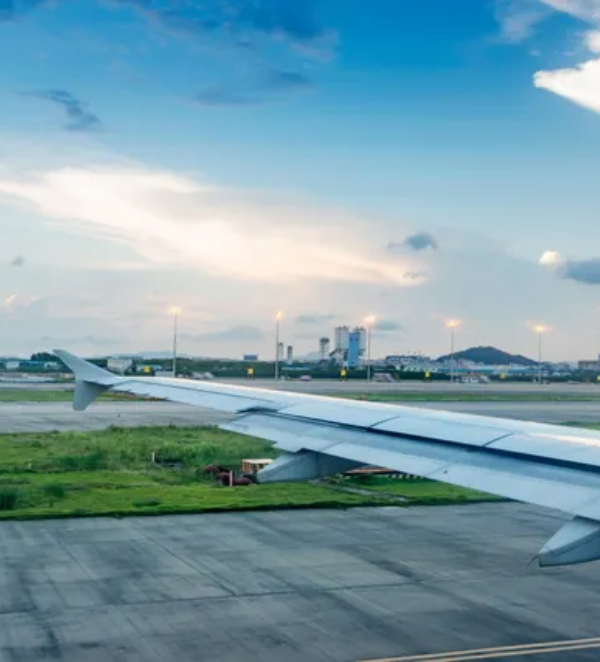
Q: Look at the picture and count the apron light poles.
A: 5